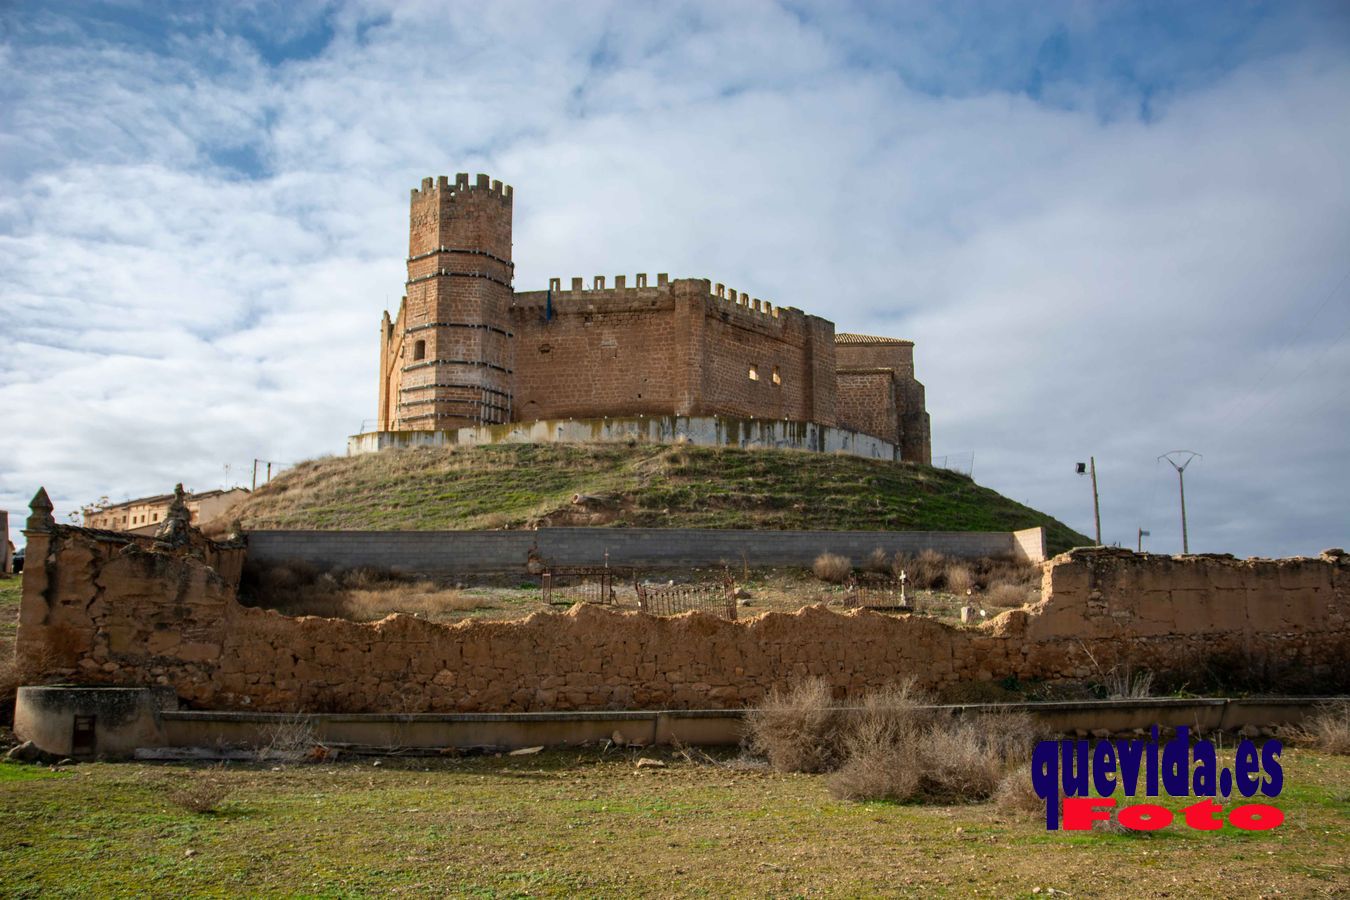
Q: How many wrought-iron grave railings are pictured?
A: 3